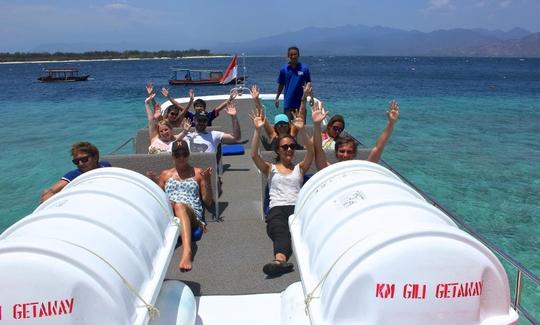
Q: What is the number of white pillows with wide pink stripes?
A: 0